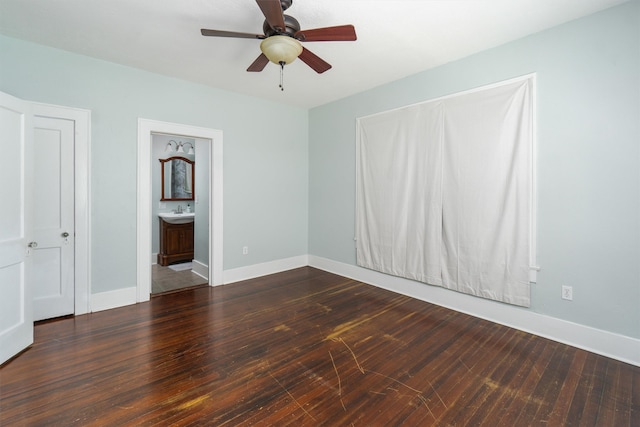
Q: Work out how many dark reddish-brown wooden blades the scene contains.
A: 5